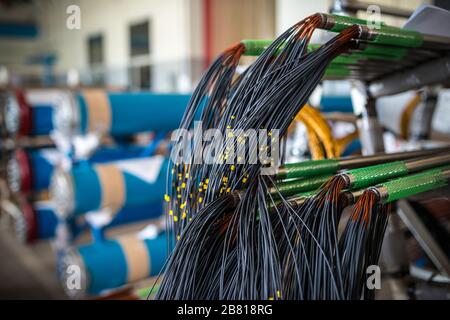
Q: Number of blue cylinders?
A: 6